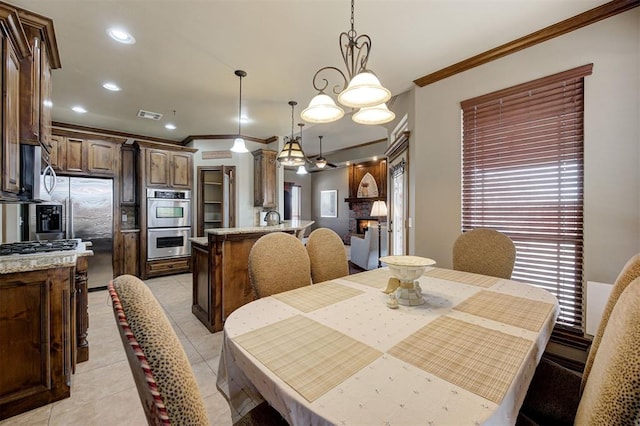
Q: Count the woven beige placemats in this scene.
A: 6